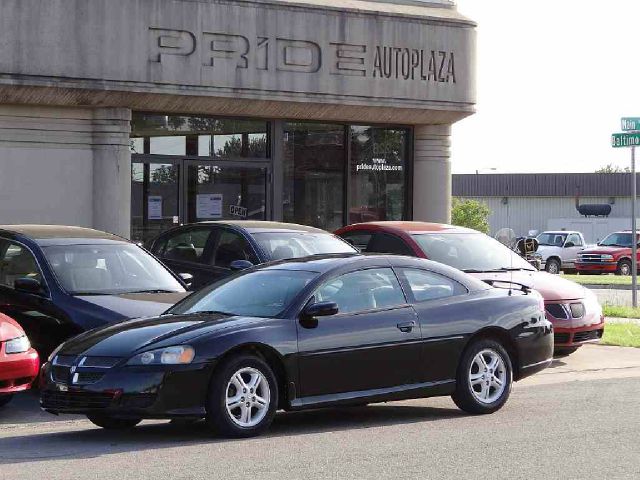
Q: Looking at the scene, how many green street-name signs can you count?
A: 2